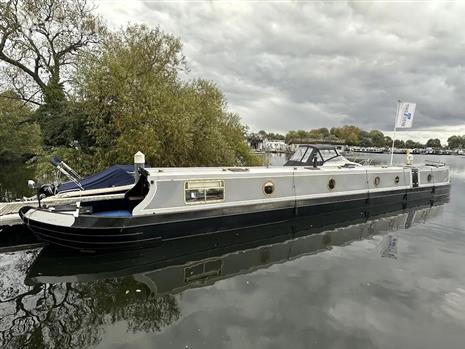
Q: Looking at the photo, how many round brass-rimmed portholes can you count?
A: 5